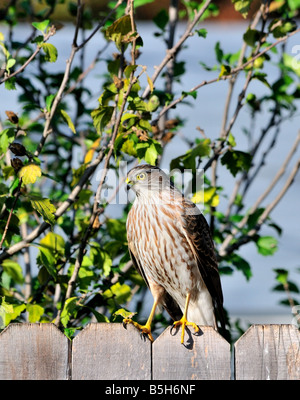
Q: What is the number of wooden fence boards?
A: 4